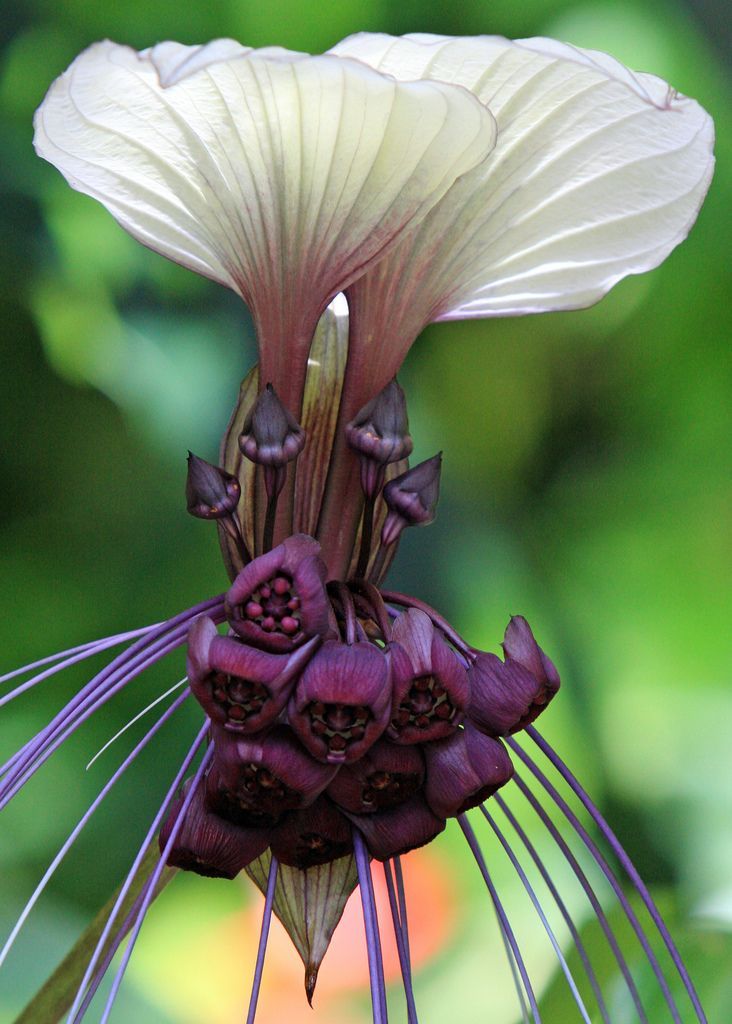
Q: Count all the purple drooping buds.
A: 11